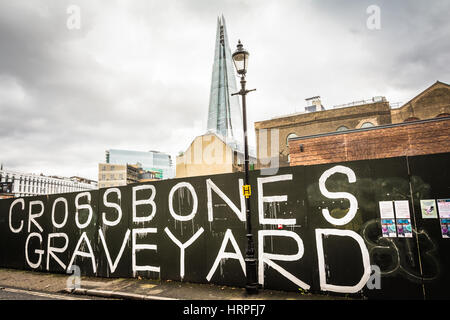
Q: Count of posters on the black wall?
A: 7